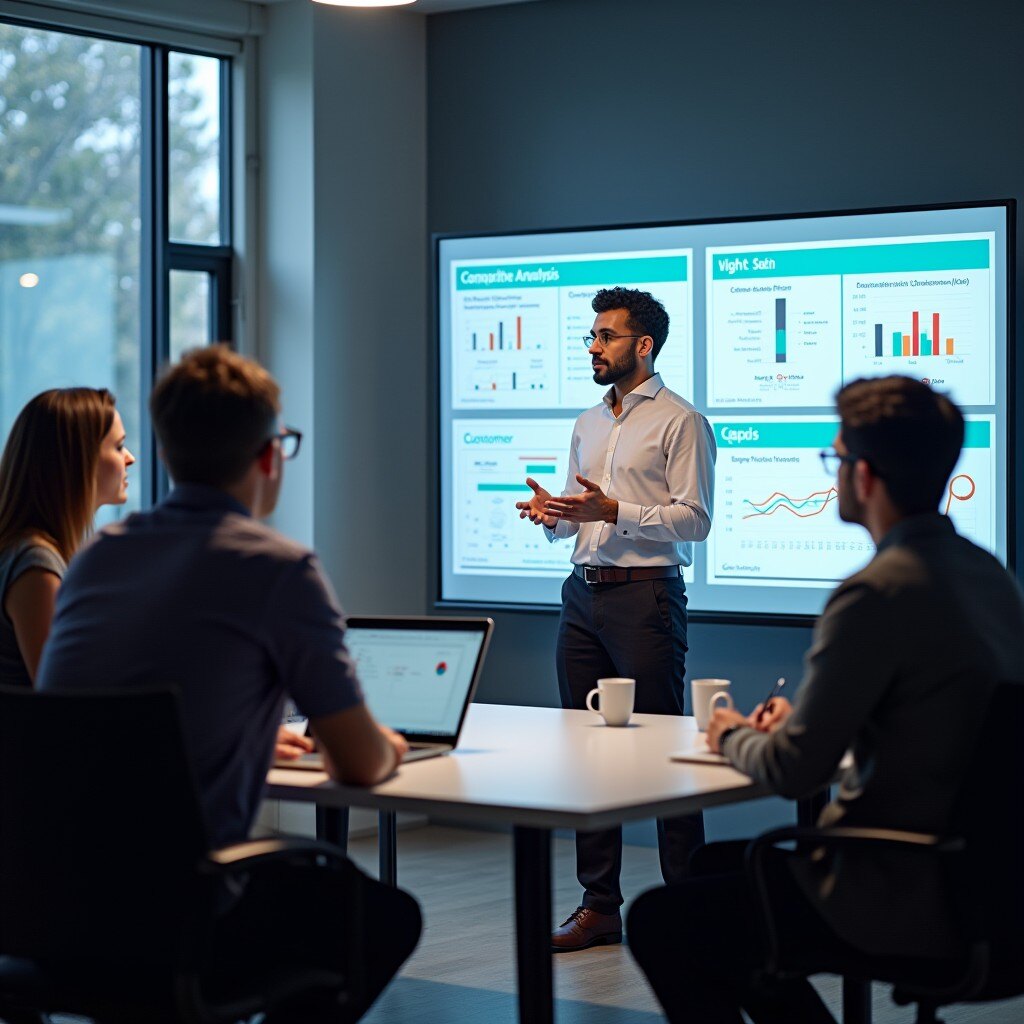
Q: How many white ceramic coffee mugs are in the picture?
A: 2